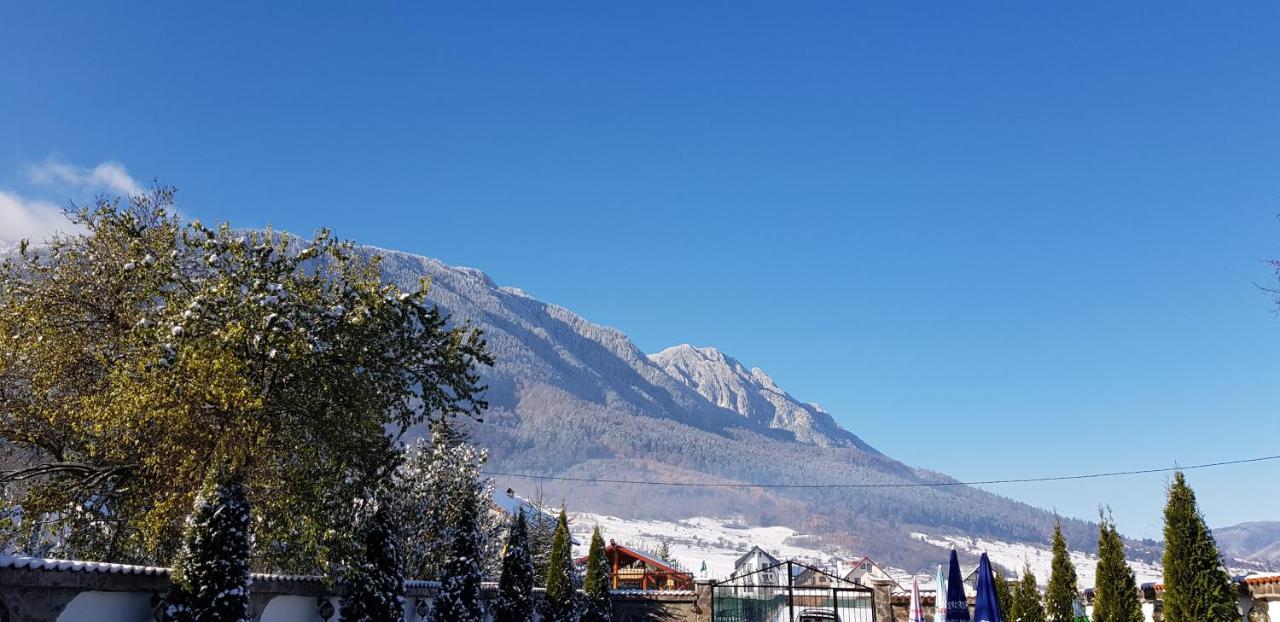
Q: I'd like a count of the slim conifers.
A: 11